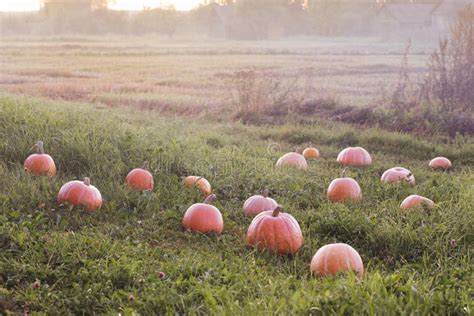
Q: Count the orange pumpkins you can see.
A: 15